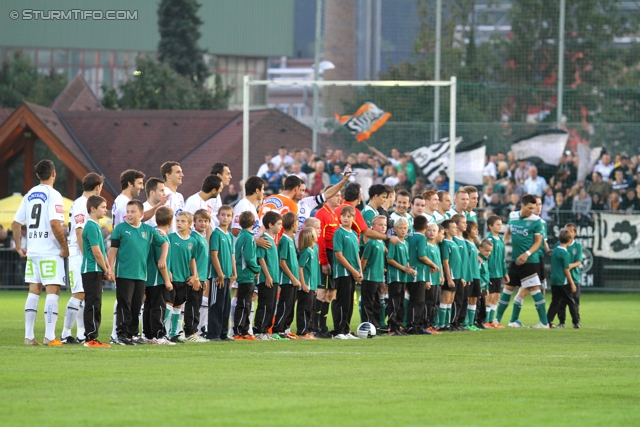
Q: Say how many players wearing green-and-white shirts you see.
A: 9